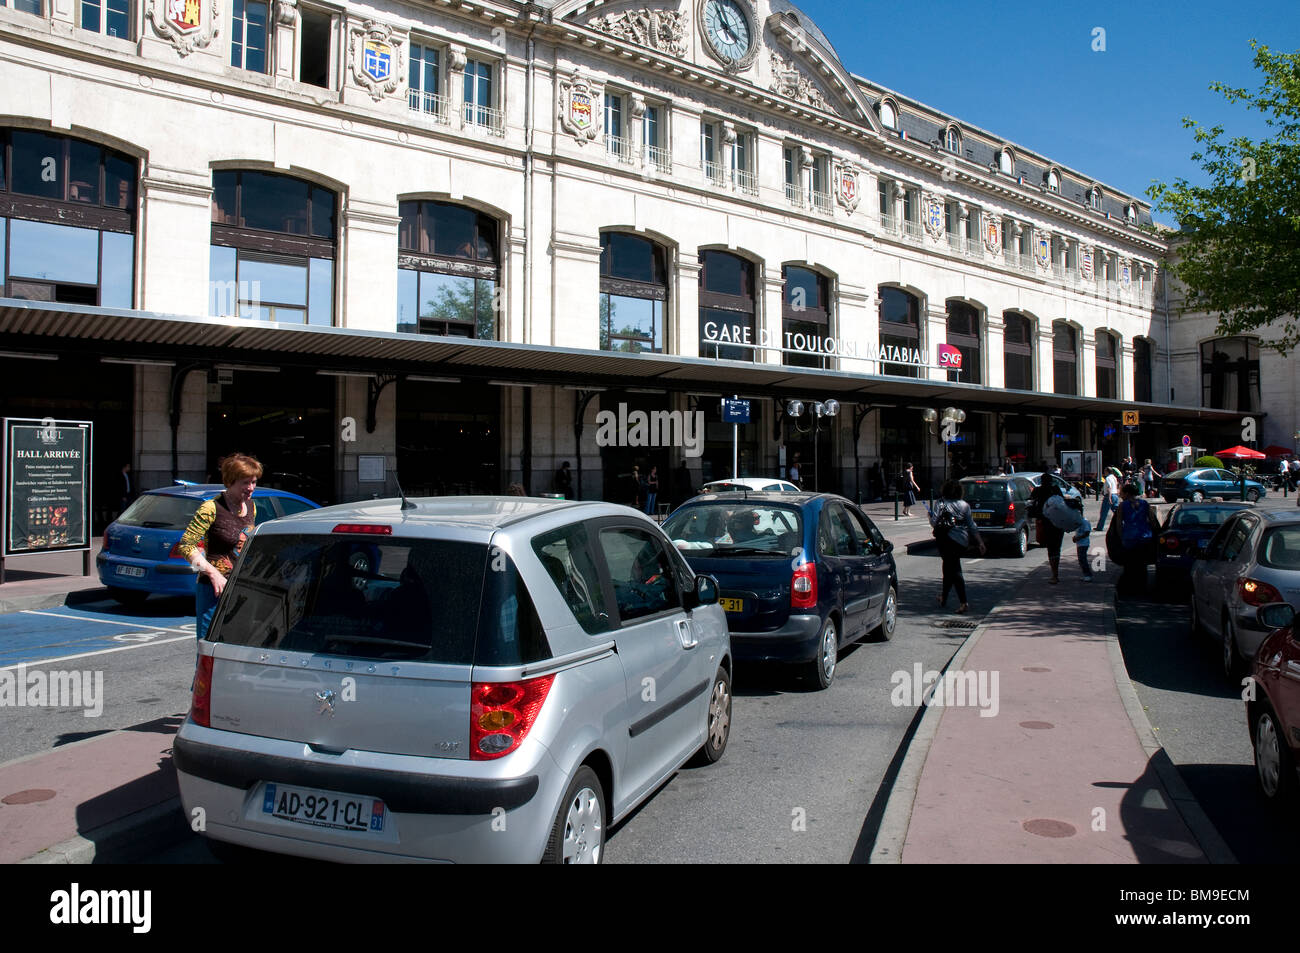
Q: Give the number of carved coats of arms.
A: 9